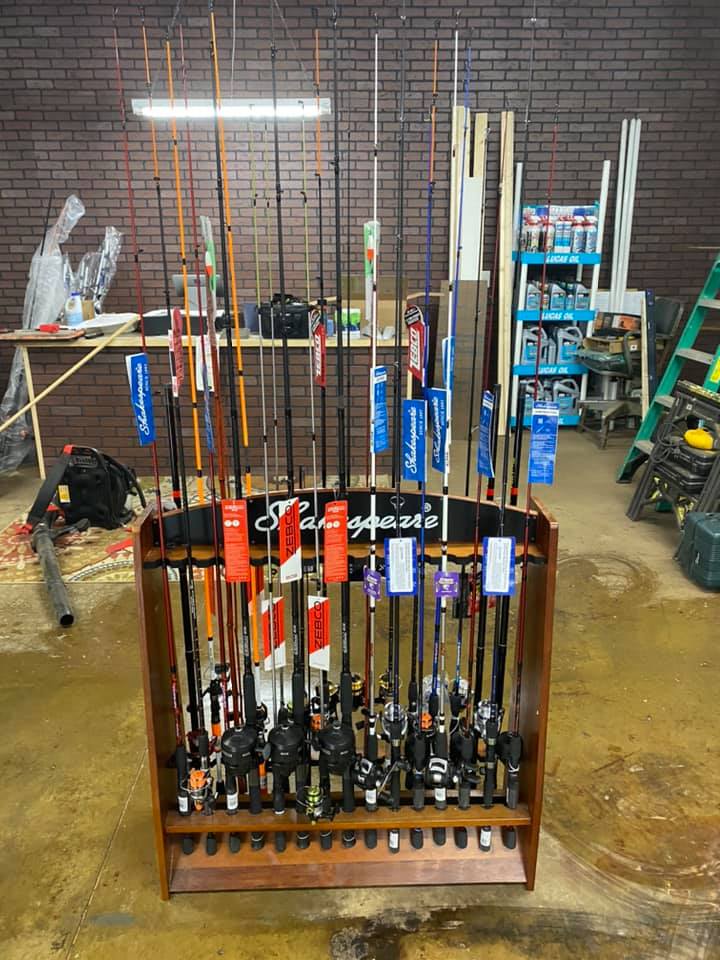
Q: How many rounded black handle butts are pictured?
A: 15